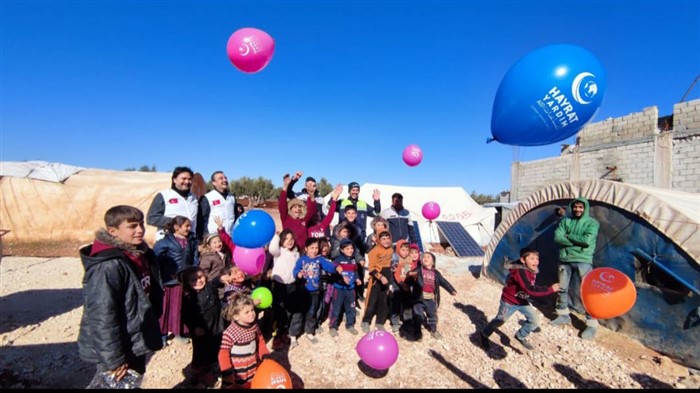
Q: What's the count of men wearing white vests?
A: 2